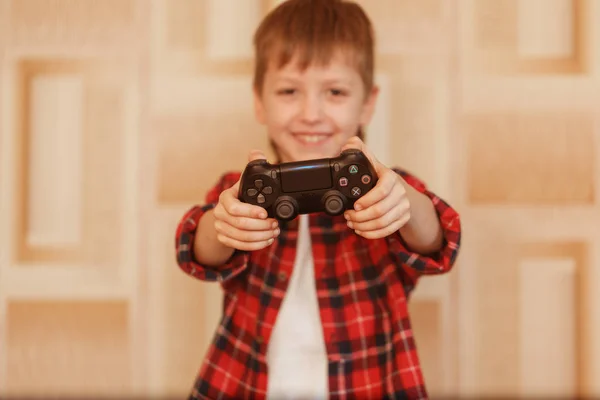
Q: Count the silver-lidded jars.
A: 0